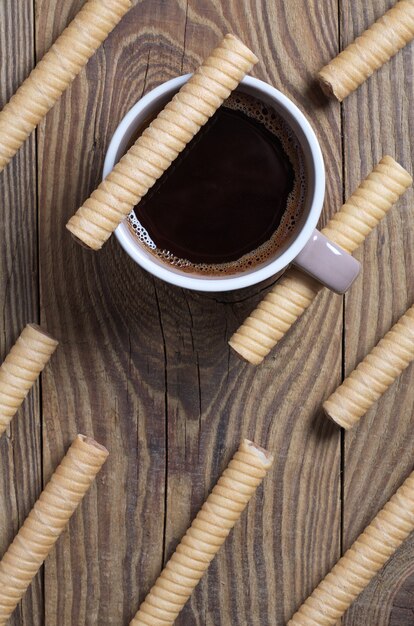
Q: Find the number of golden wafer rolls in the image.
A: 9